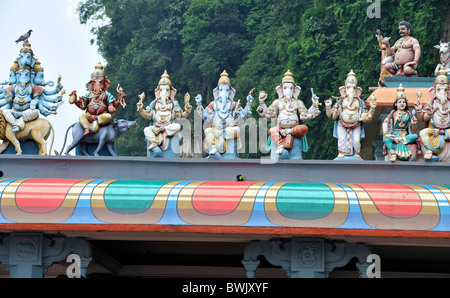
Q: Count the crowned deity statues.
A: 8